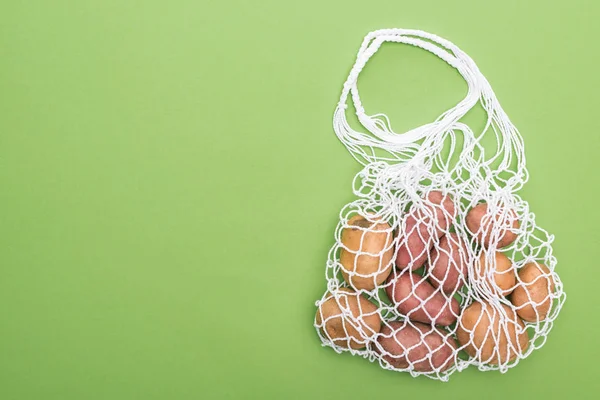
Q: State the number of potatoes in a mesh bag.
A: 11